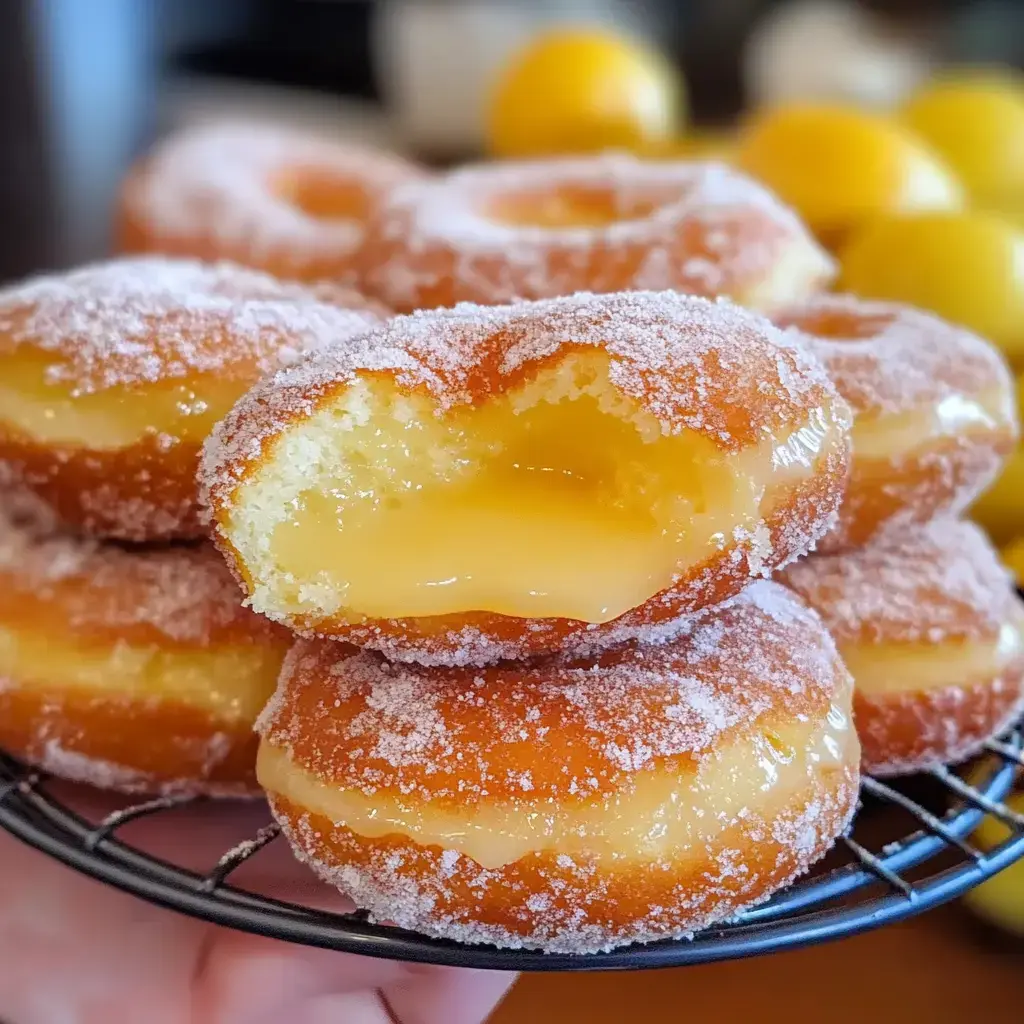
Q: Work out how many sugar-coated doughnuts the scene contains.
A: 8